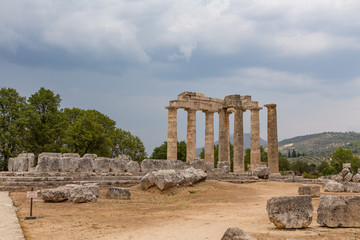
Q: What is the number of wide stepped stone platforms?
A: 1